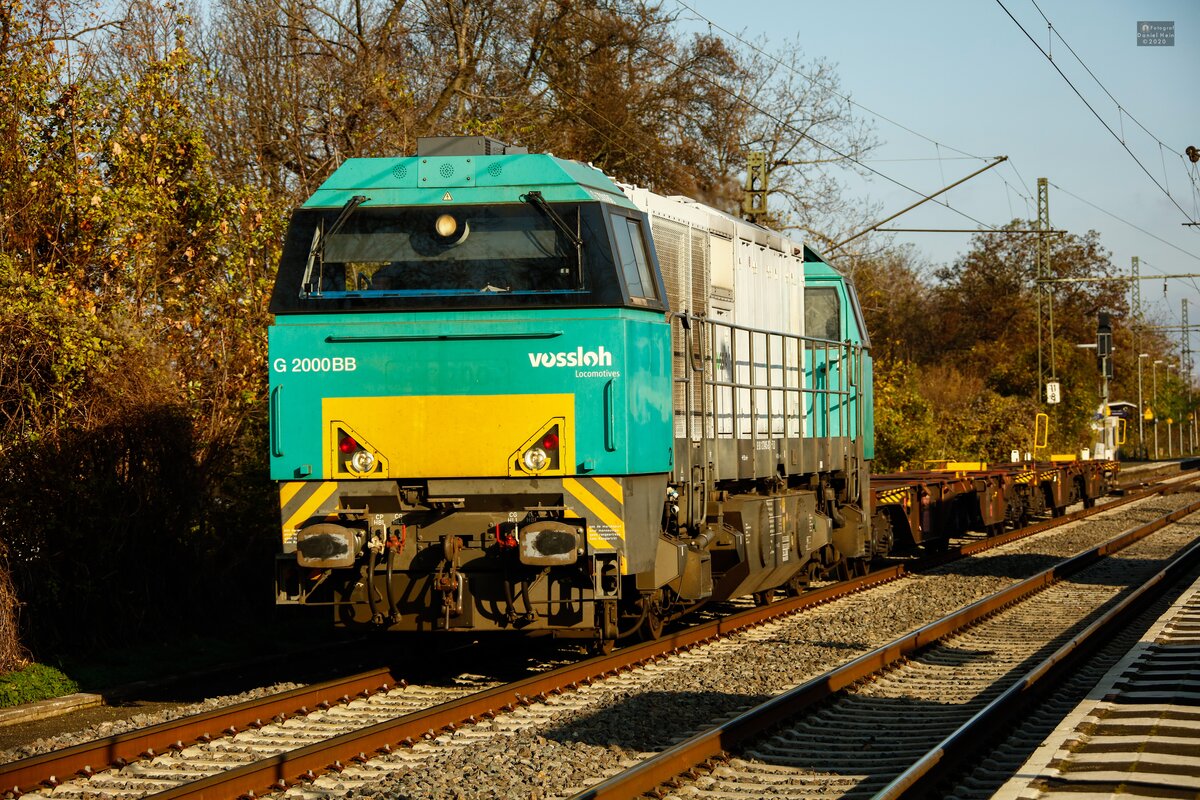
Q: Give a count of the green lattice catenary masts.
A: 4